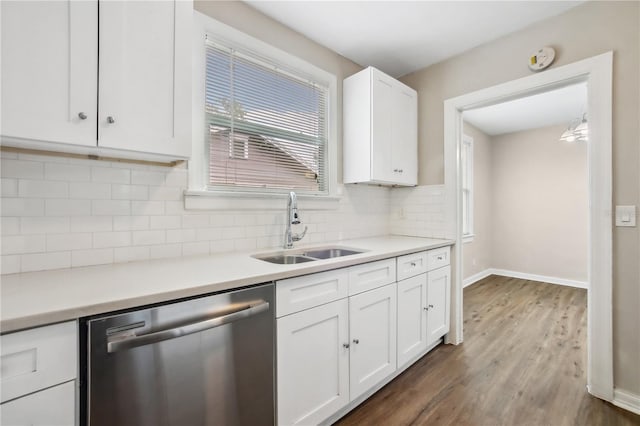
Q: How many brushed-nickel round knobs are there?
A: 10